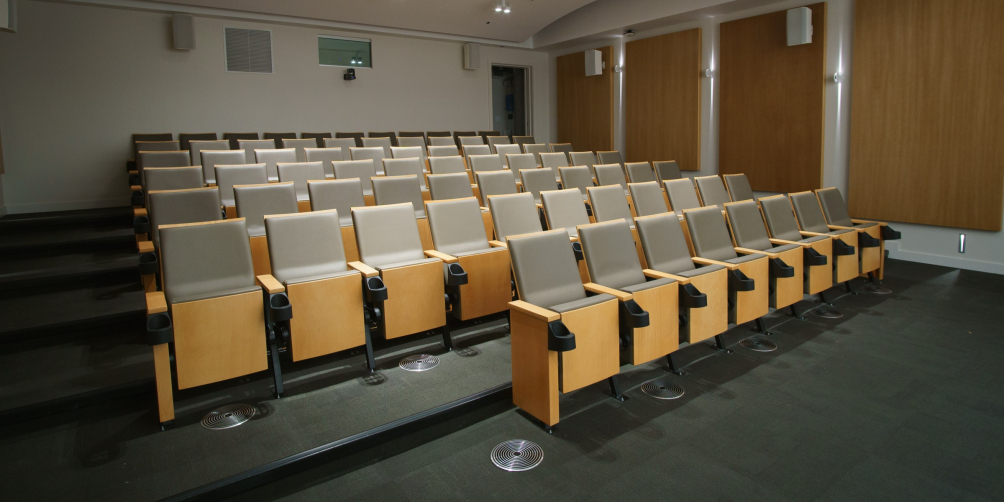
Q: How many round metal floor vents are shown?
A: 7